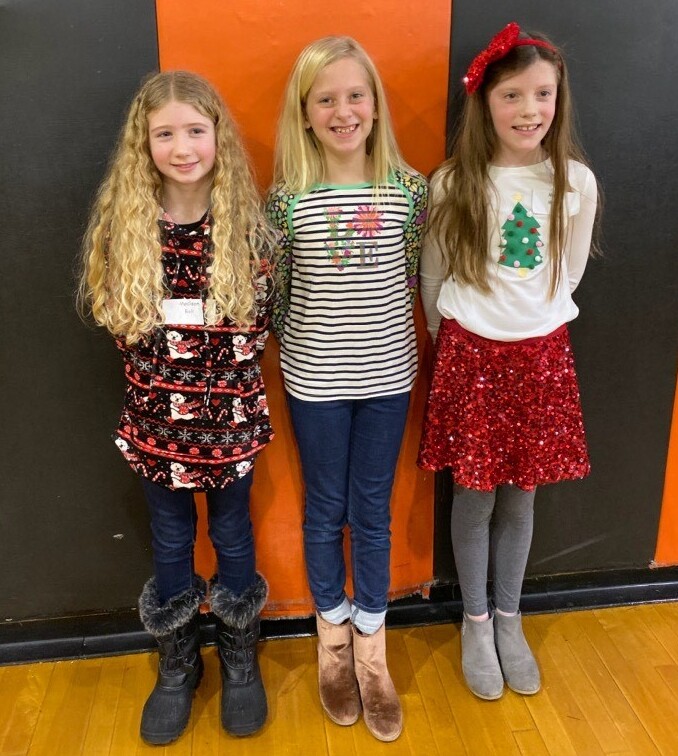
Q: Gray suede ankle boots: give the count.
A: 2